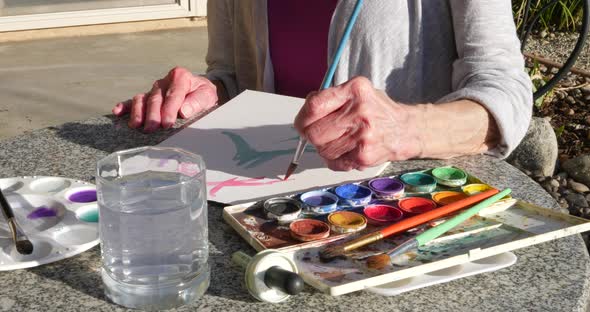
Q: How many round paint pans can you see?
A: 12